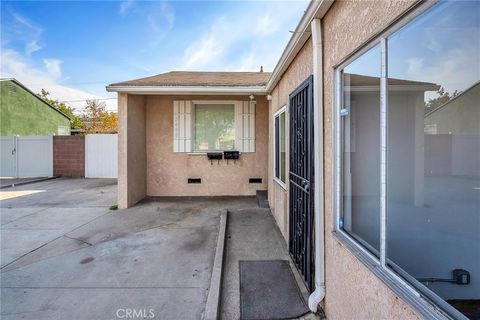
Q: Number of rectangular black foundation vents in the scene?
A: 2